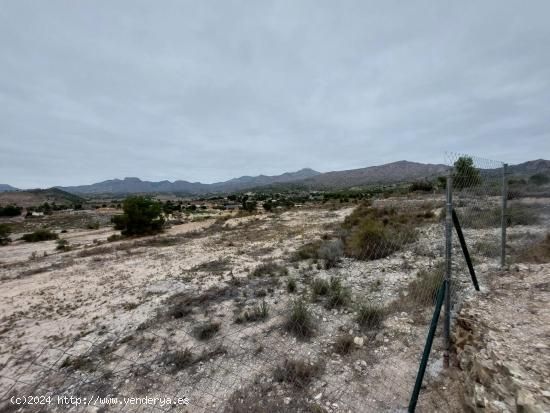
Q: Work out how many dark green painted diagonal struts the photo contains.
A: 2